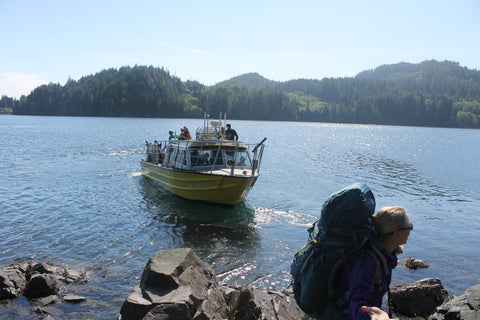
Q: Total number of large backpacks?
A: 1